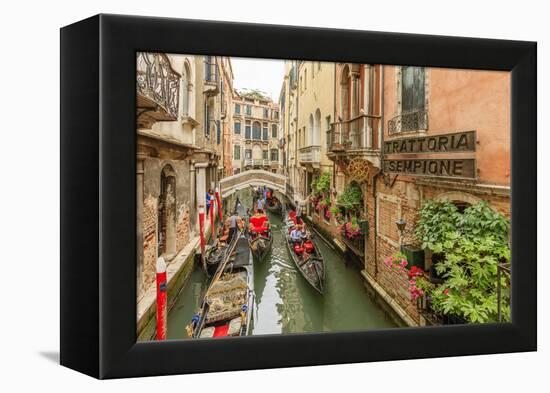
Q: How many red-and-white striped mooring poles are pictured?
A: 4